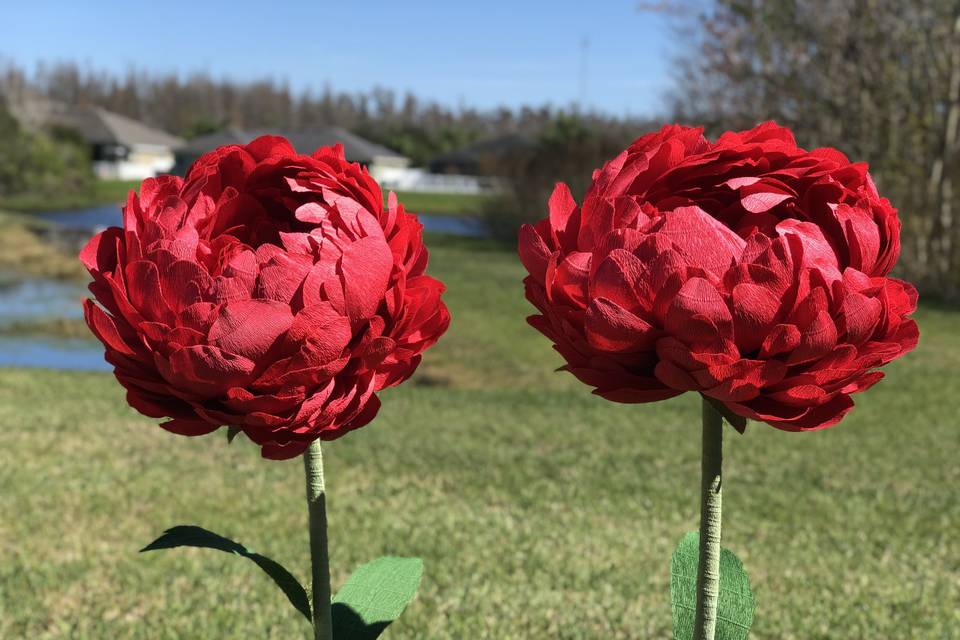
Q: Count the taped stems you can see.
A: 2